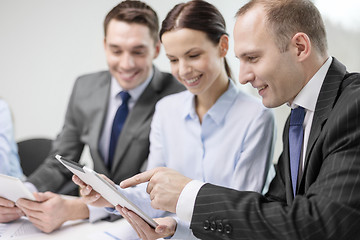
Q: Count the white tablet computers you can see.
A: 2